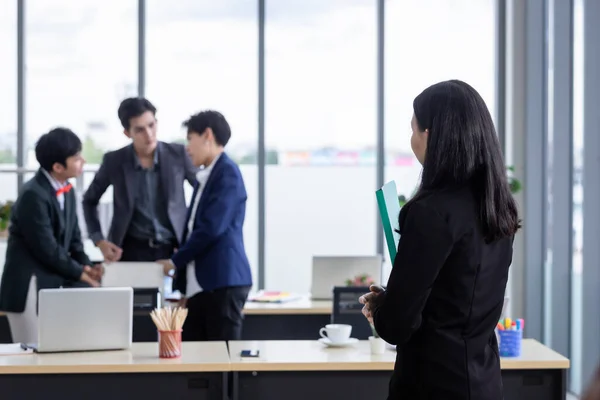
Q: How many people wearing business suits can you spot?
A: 4